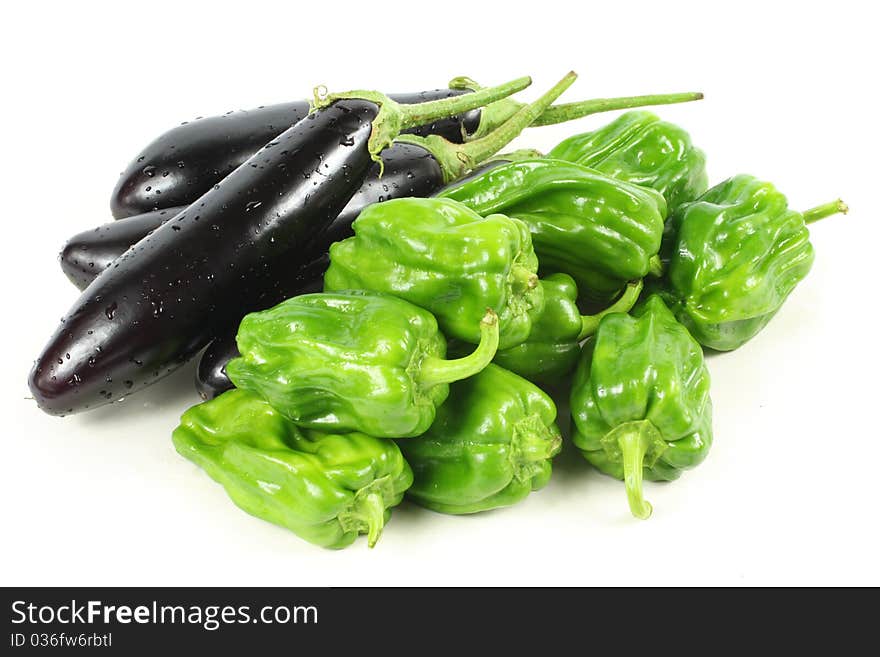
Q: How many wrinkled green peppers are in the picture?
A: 9